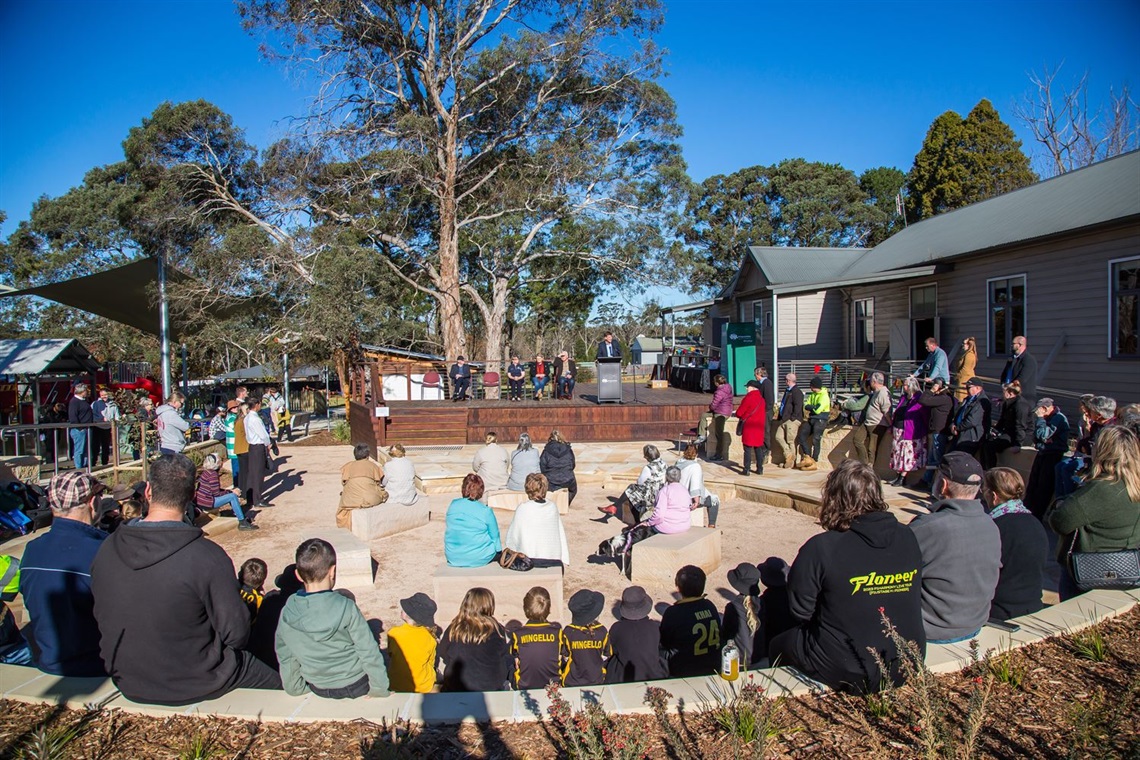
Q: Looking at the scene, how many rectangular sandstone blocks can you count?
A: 6